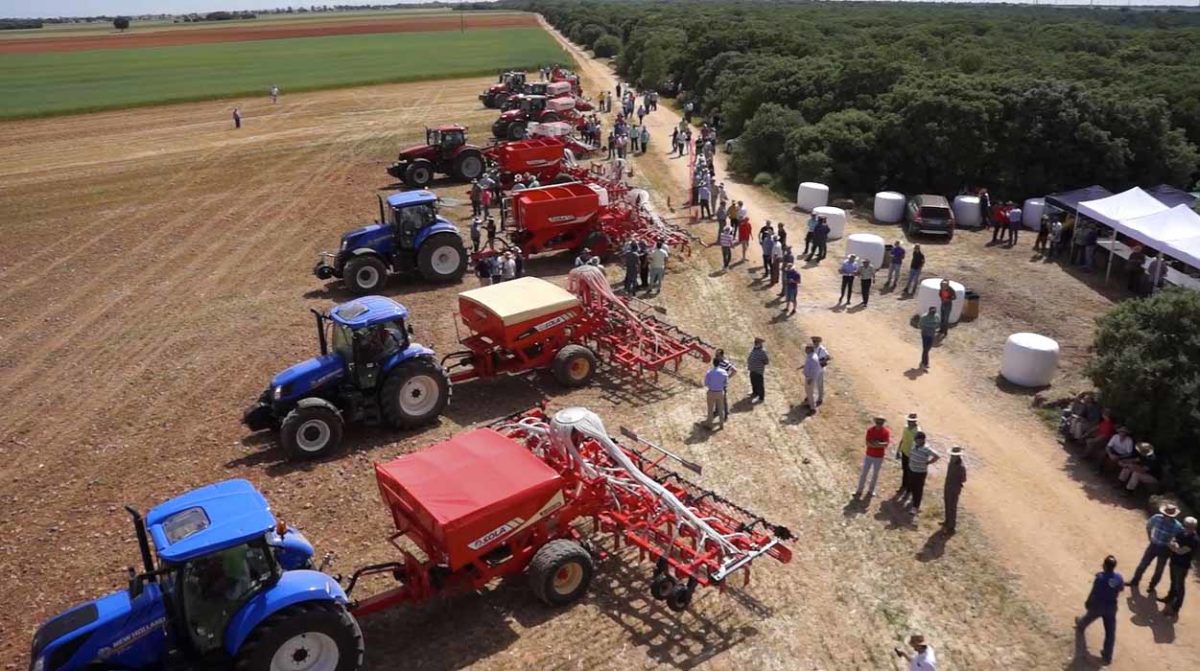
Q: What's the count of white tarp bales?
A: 8